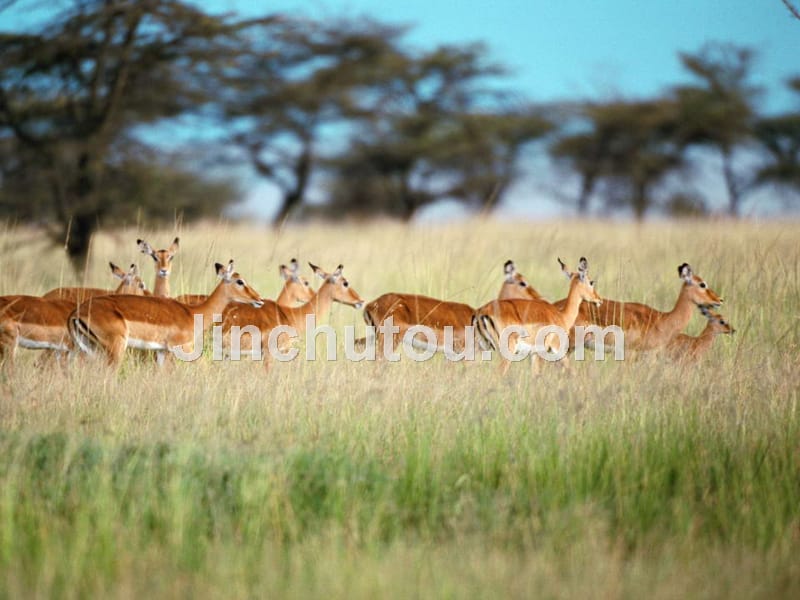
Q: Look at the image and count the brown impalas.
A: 9